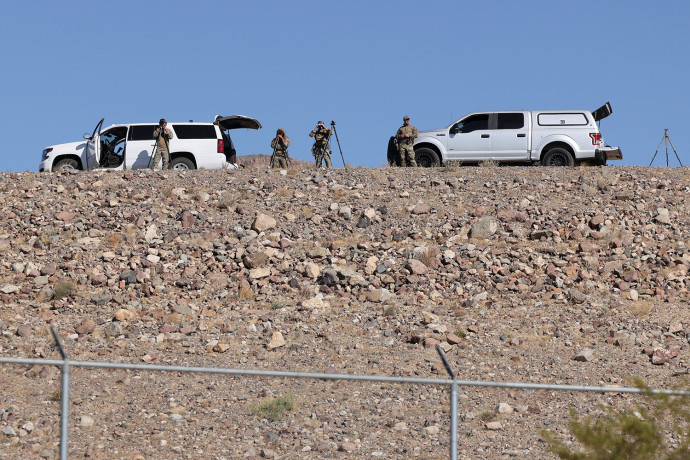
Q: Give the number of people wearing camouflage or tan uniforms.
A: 4